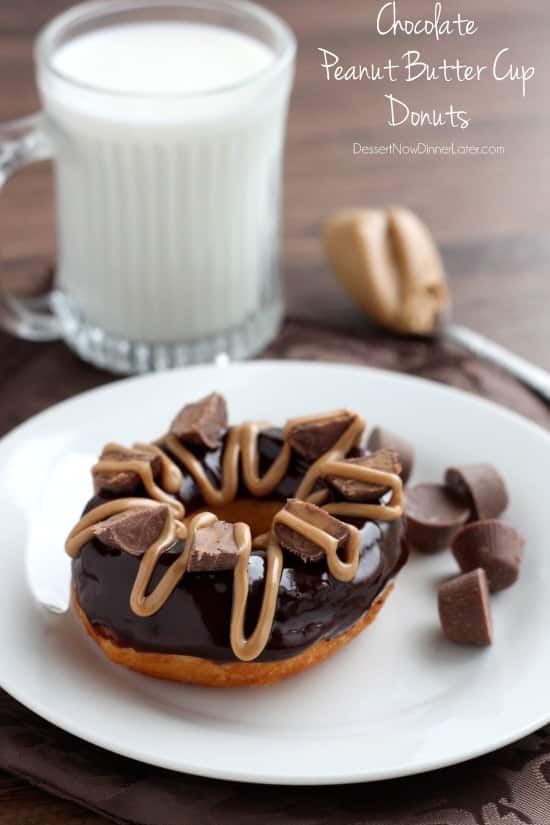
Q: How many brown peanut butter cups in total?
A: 5